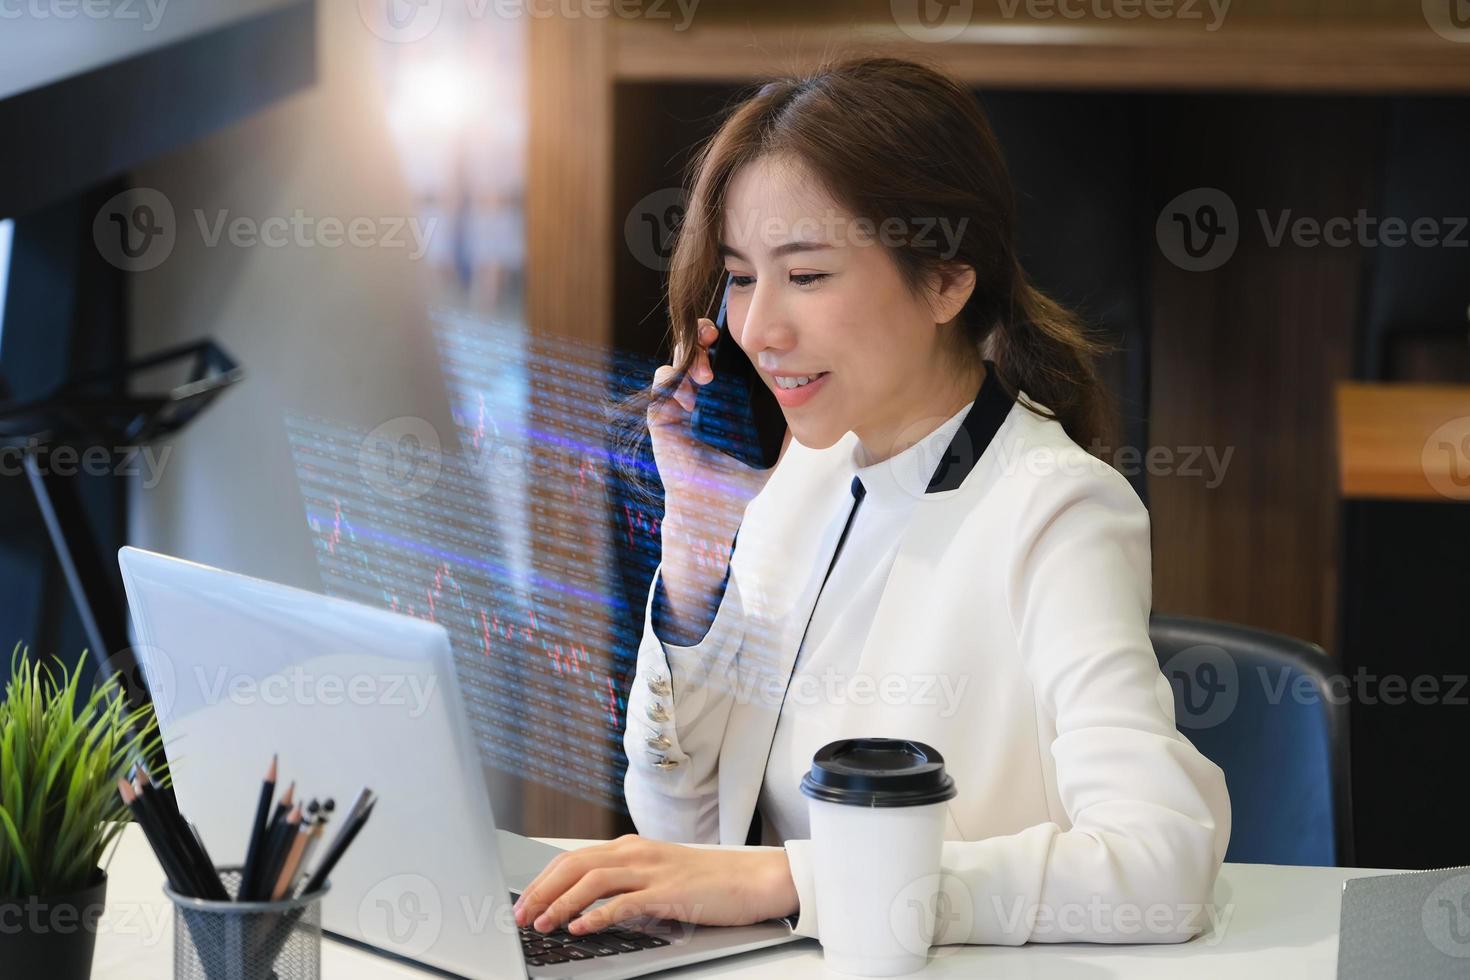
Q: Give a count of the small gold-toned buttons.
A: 4